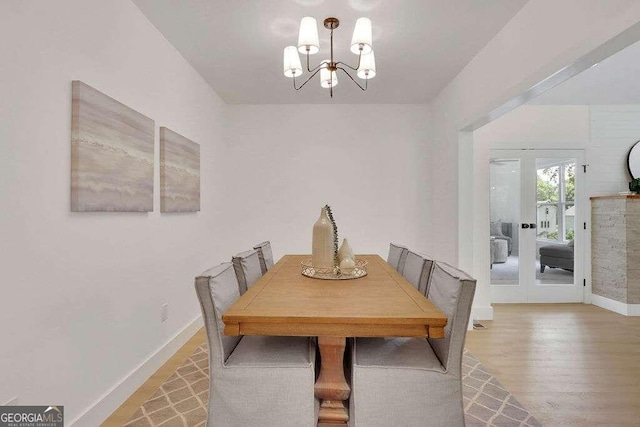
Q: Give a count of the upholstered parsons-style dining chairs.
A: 6